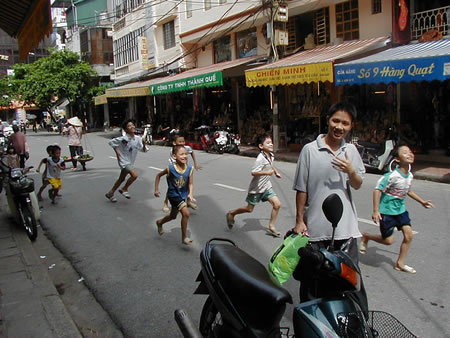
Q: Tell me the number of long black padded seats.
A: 1